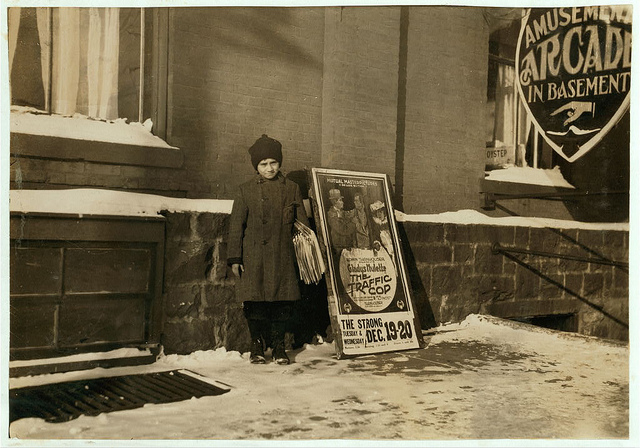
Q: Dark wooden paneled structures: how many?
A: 1